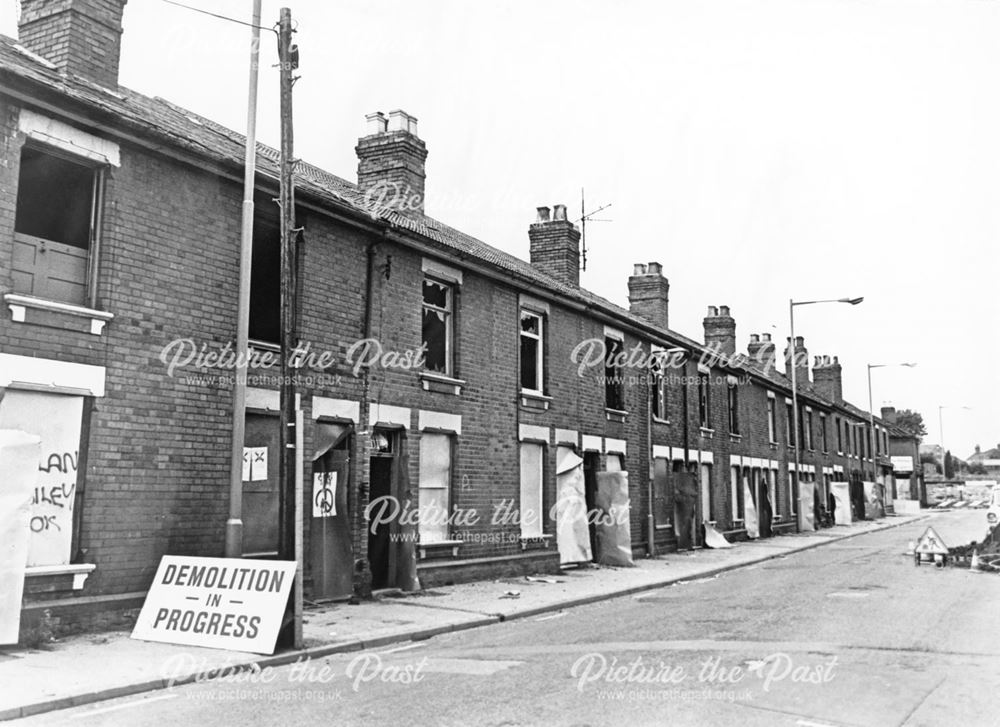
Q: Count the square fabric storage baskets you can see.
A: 0